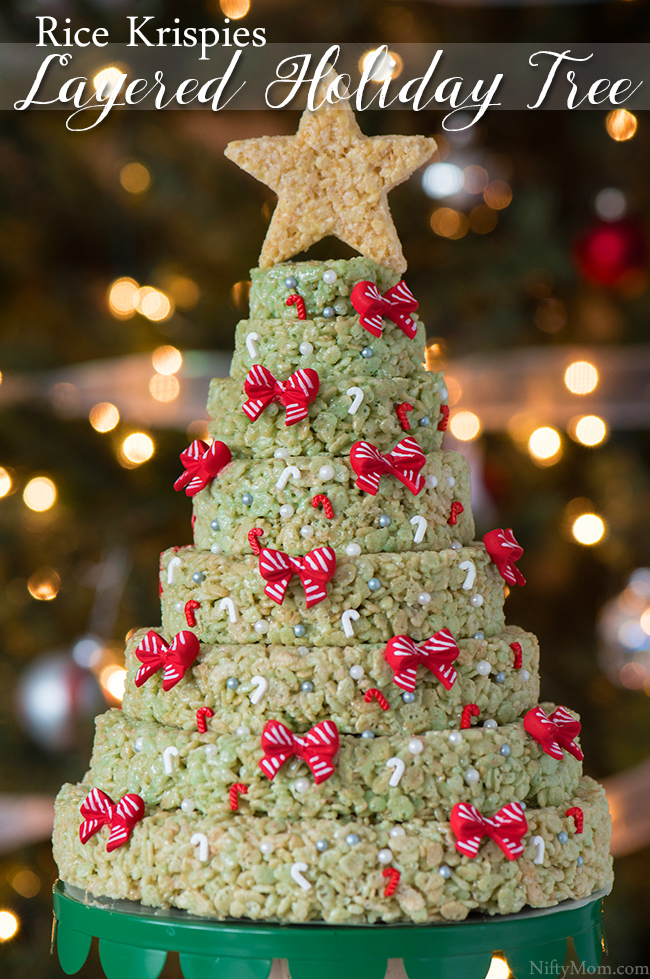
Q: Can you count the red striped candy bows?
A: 12